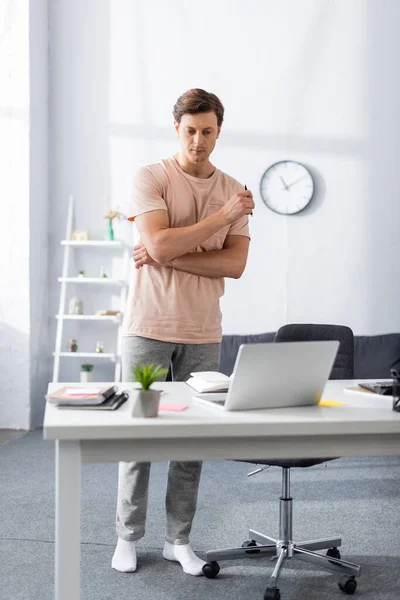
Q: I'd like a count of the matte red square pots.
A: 0